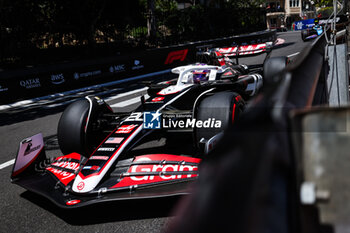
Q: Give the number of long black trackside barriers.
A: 2